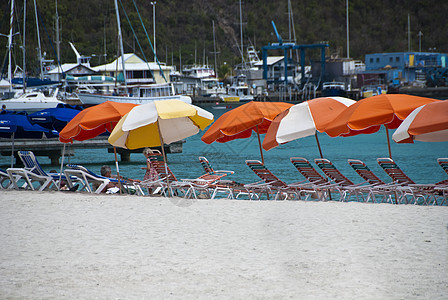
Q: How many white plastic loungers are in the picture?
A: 3